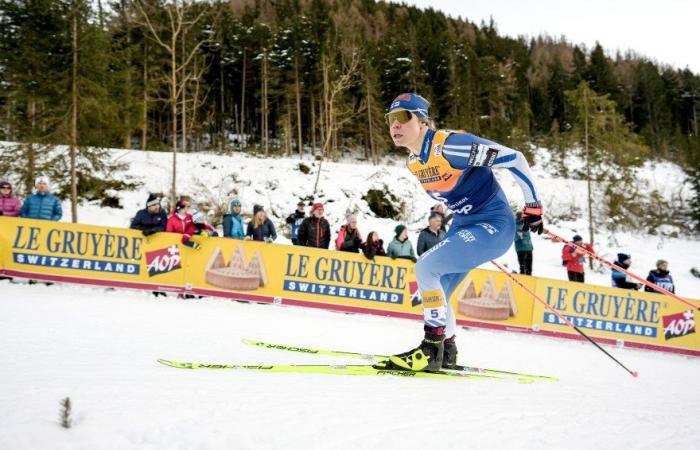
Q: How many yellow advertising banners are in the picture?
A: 3